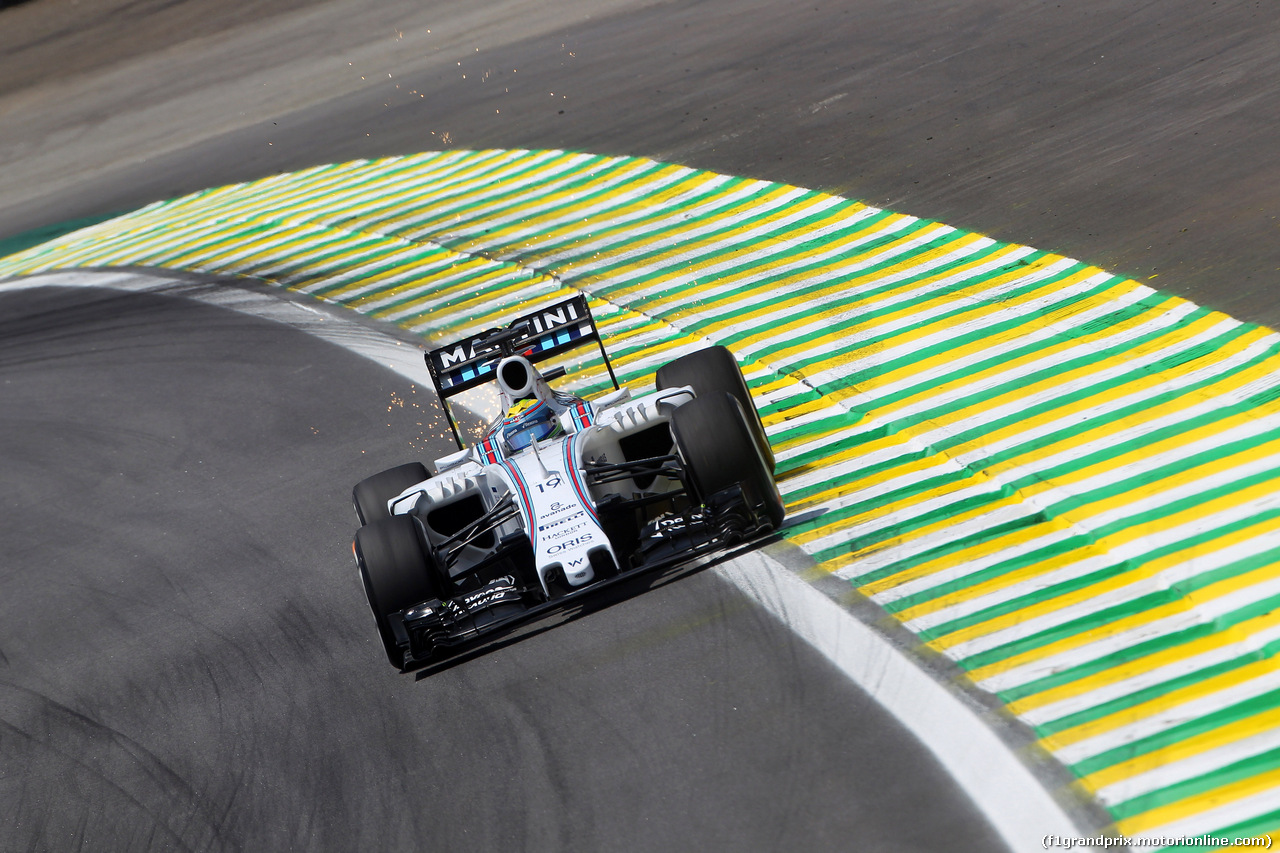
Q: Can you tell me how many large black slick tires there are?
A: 4